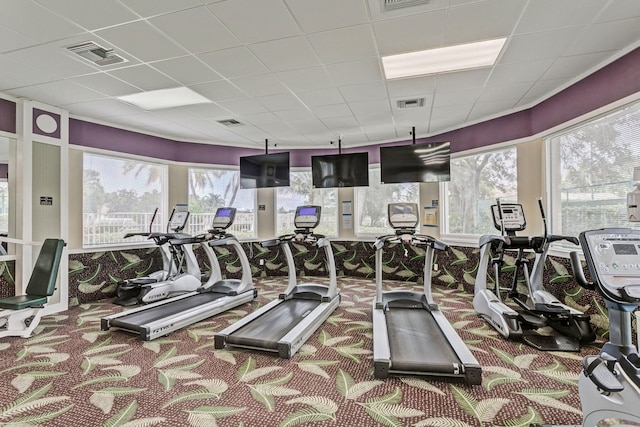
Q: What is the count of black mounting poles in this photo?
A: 3